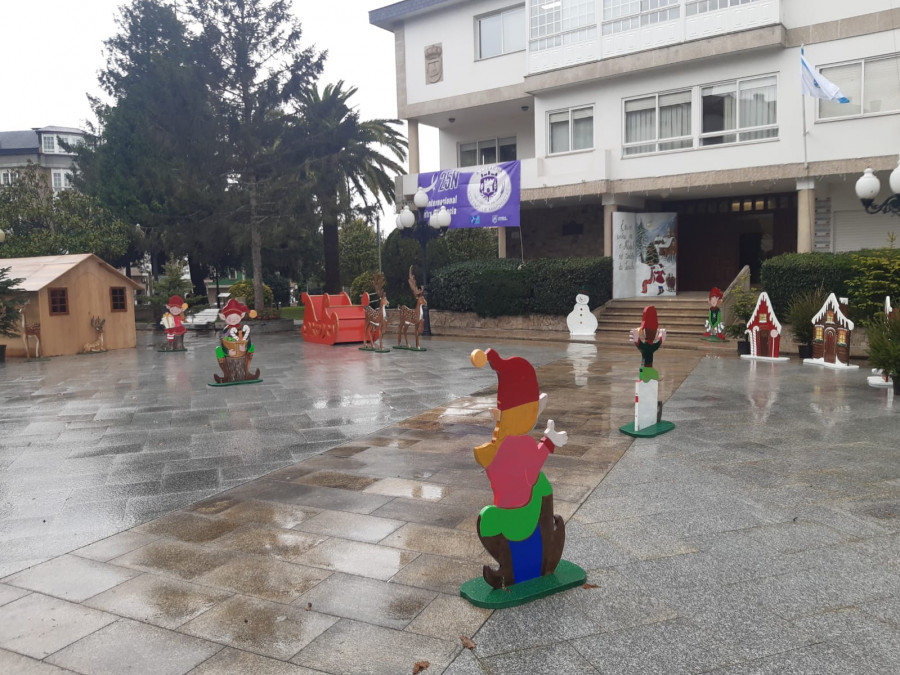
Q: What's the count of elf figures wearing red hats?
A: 5